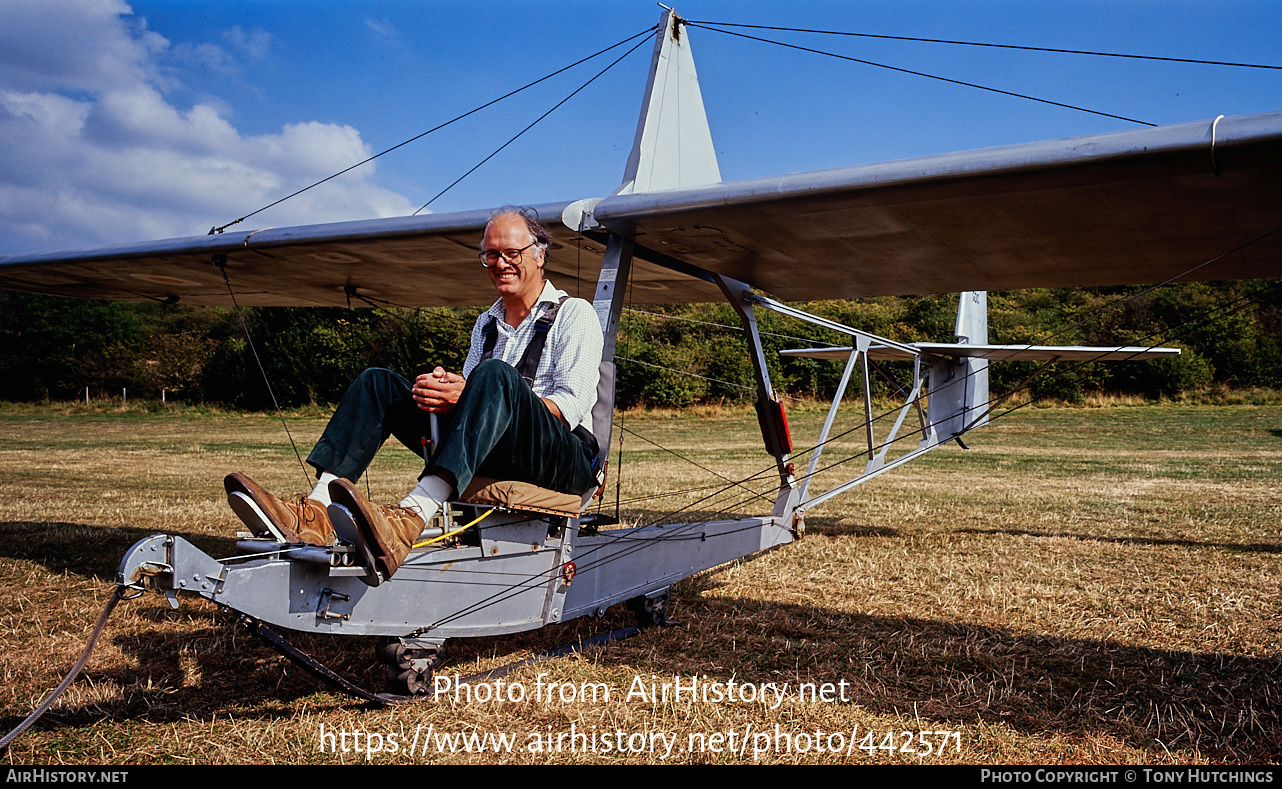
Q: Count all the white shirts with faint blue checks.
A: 1